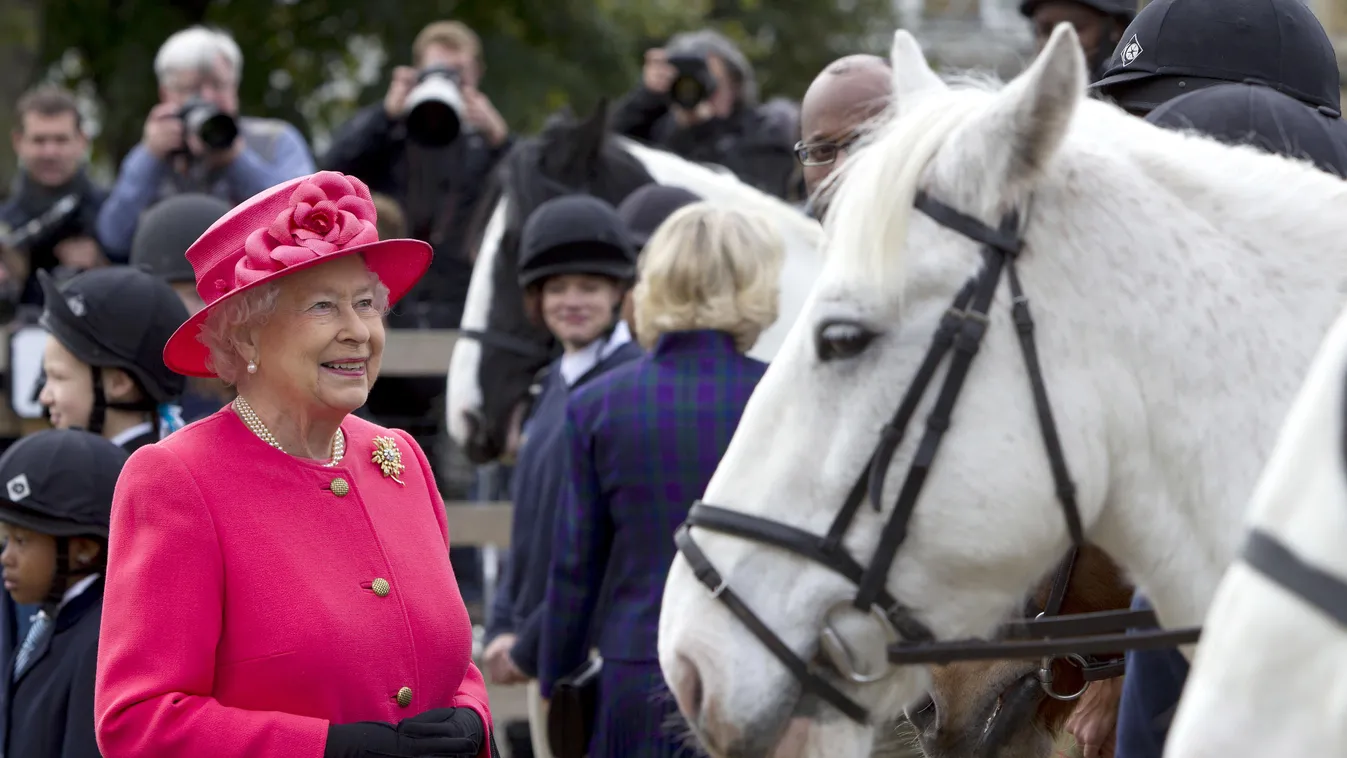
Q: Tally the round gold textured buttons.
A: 3